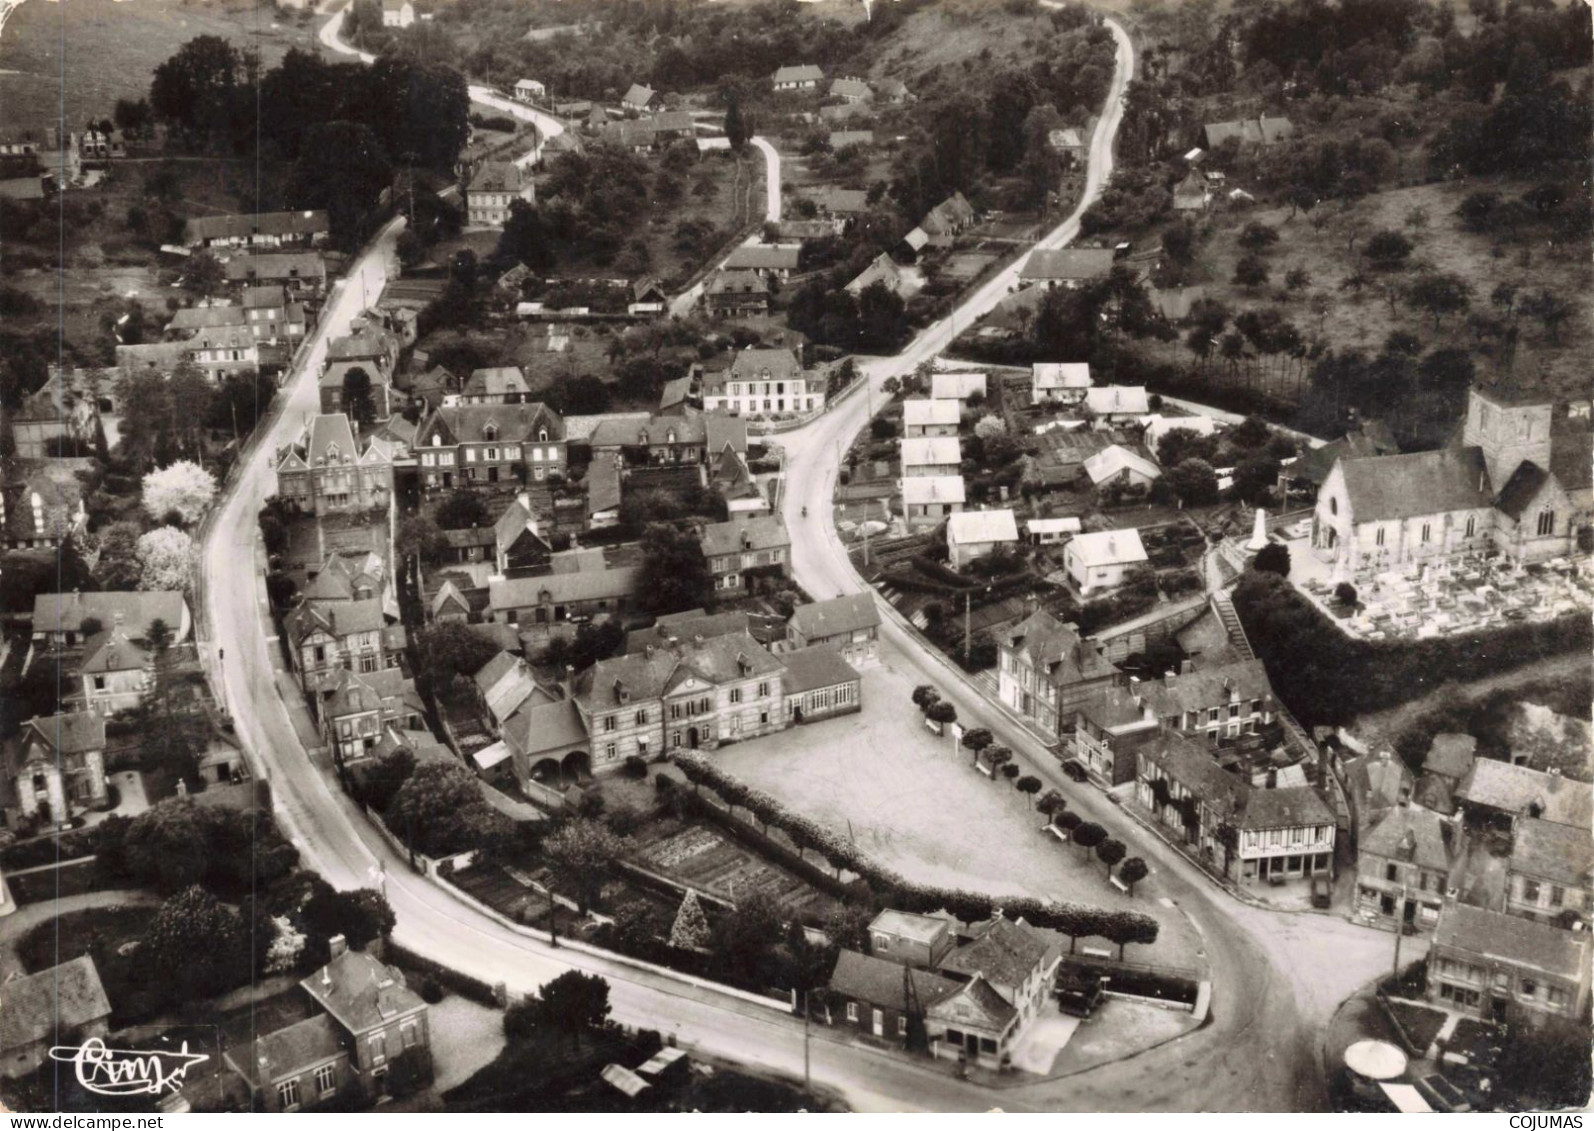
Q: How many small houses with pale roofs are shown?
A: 11